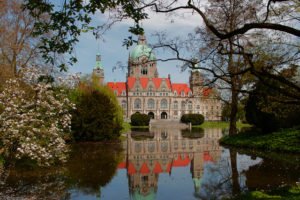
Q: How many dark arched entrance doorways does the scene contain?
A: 2